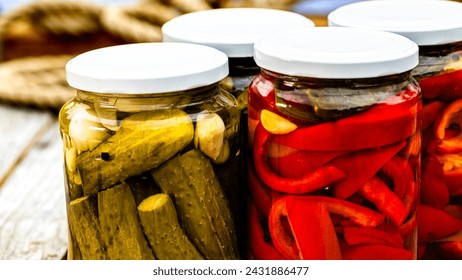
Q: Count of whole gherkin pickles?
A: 5